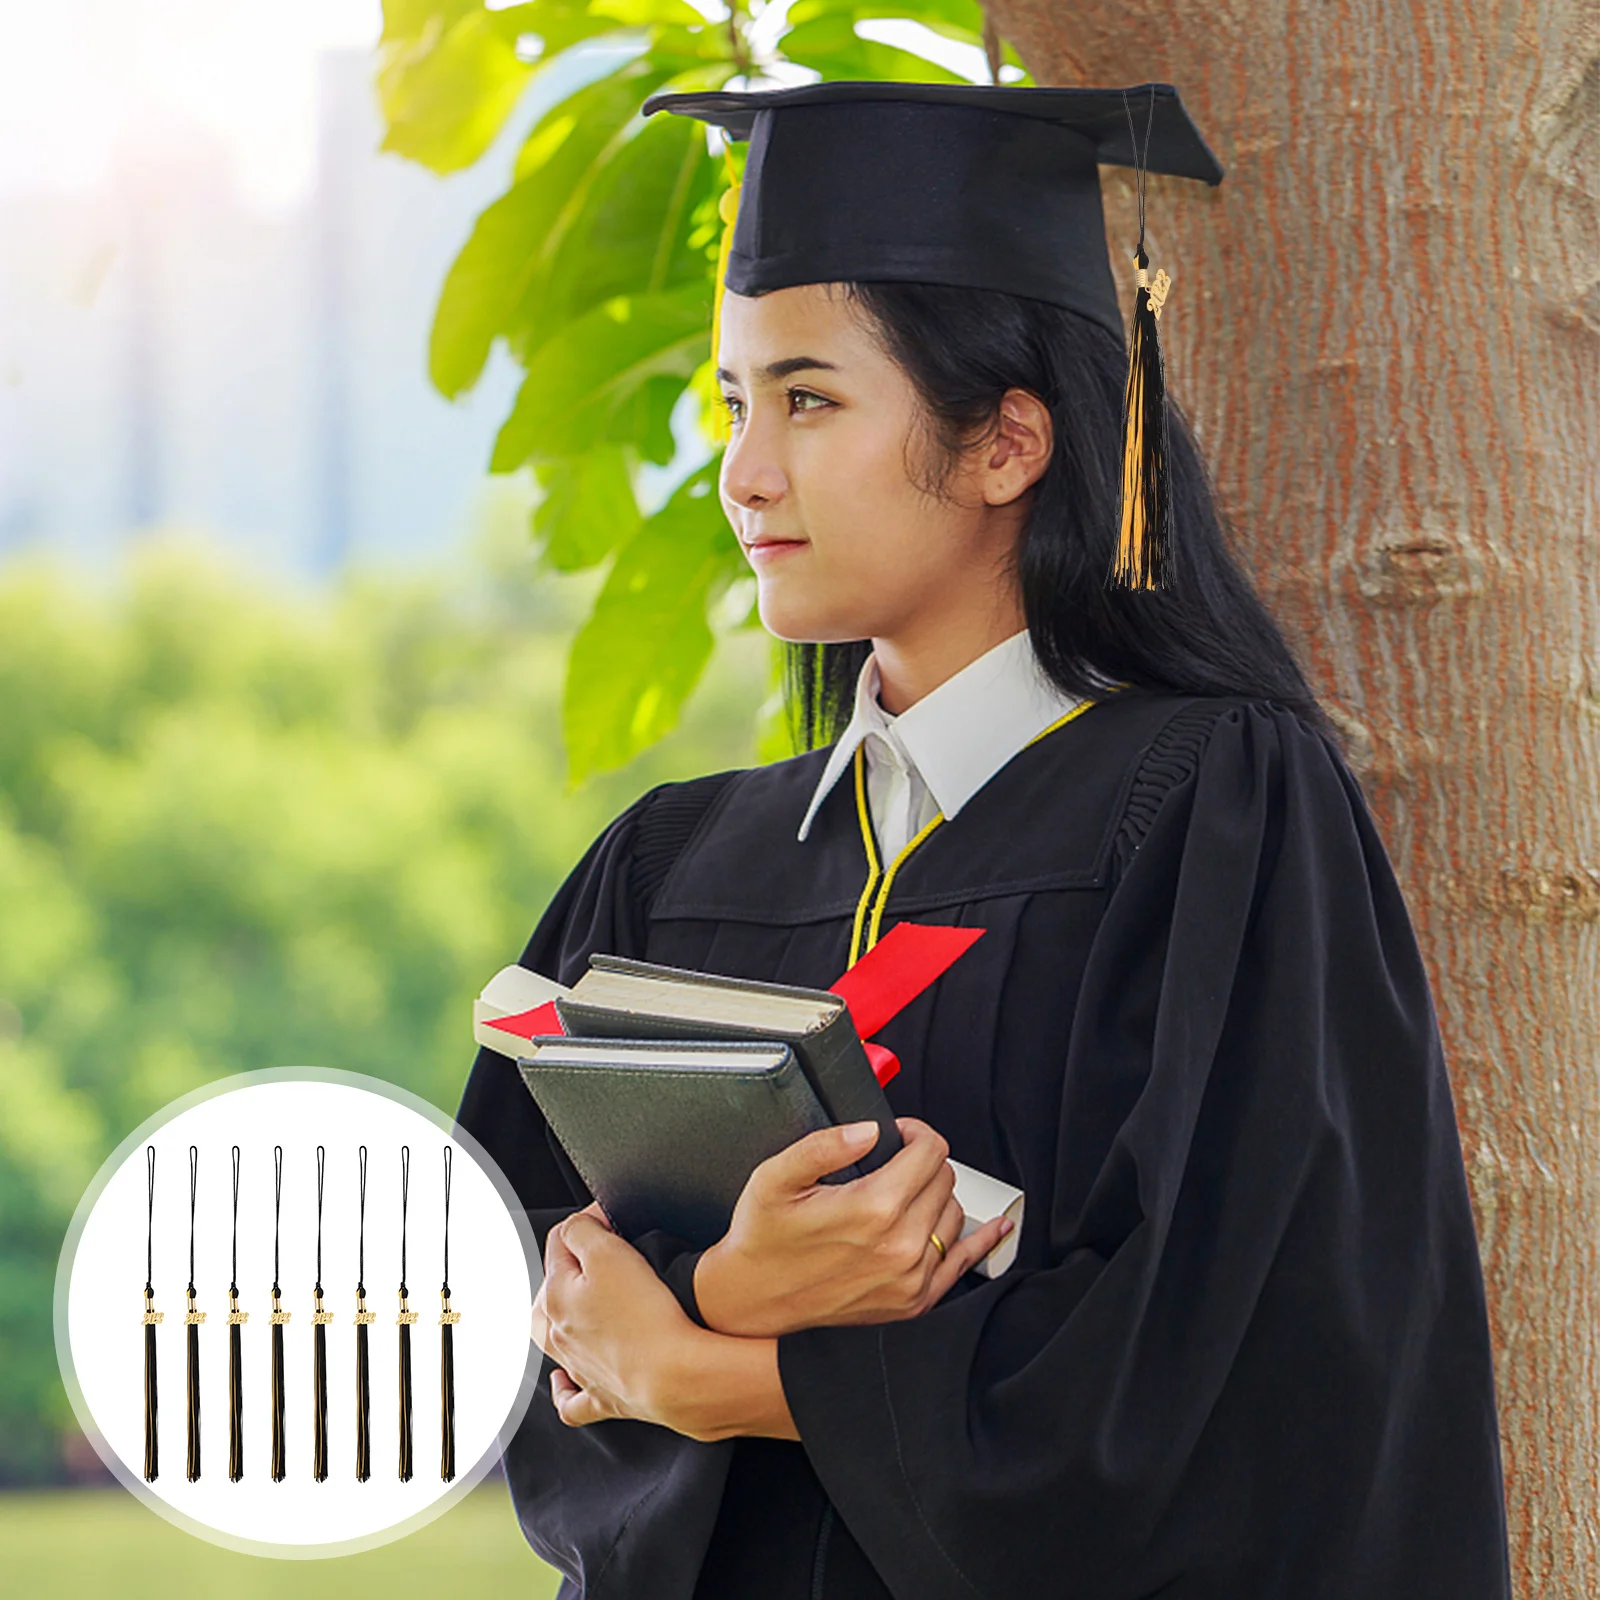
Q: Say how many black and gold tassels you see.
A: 9